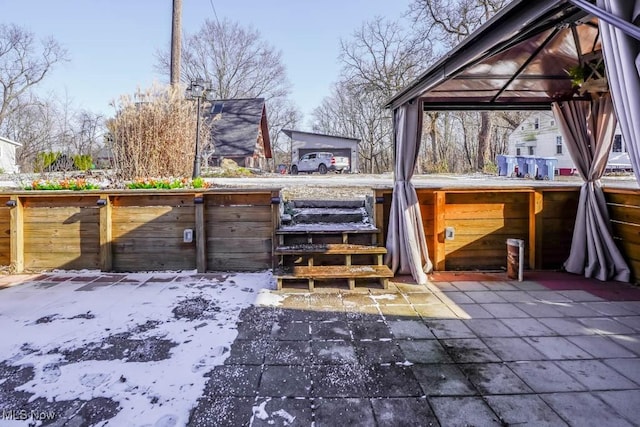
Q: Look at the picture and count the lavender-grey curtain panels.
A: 3